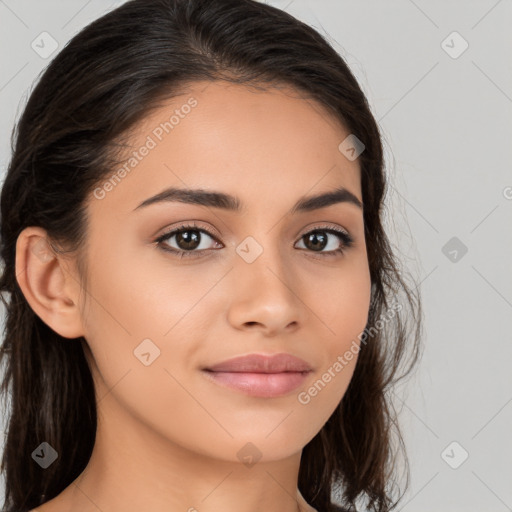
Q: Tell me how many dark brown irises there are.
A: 2